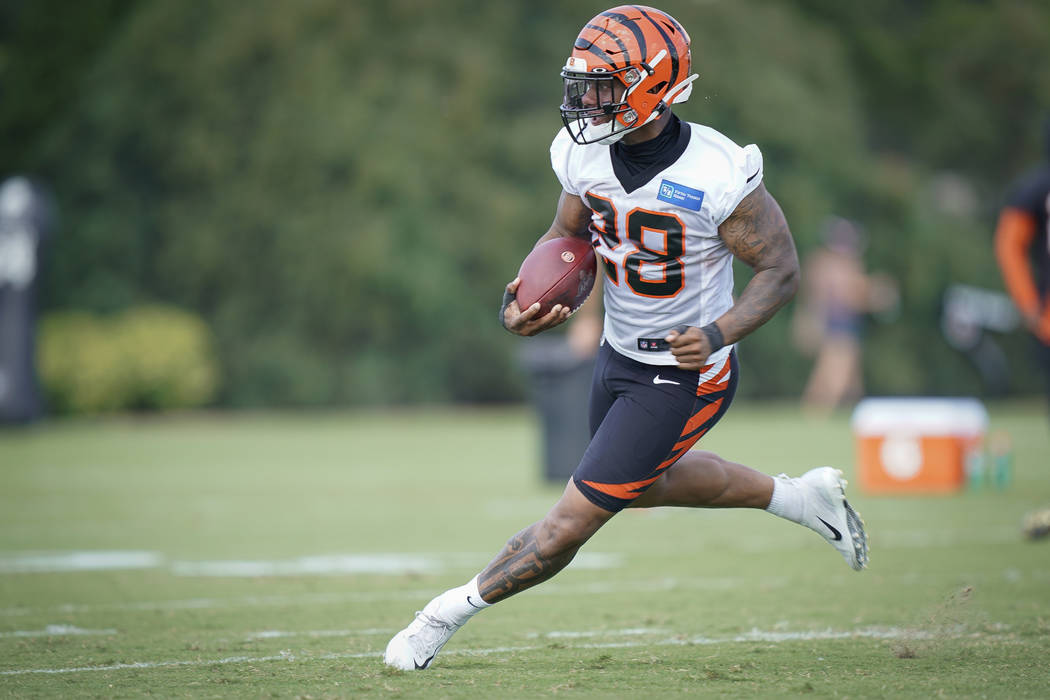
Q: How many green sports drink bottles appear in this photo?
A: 2